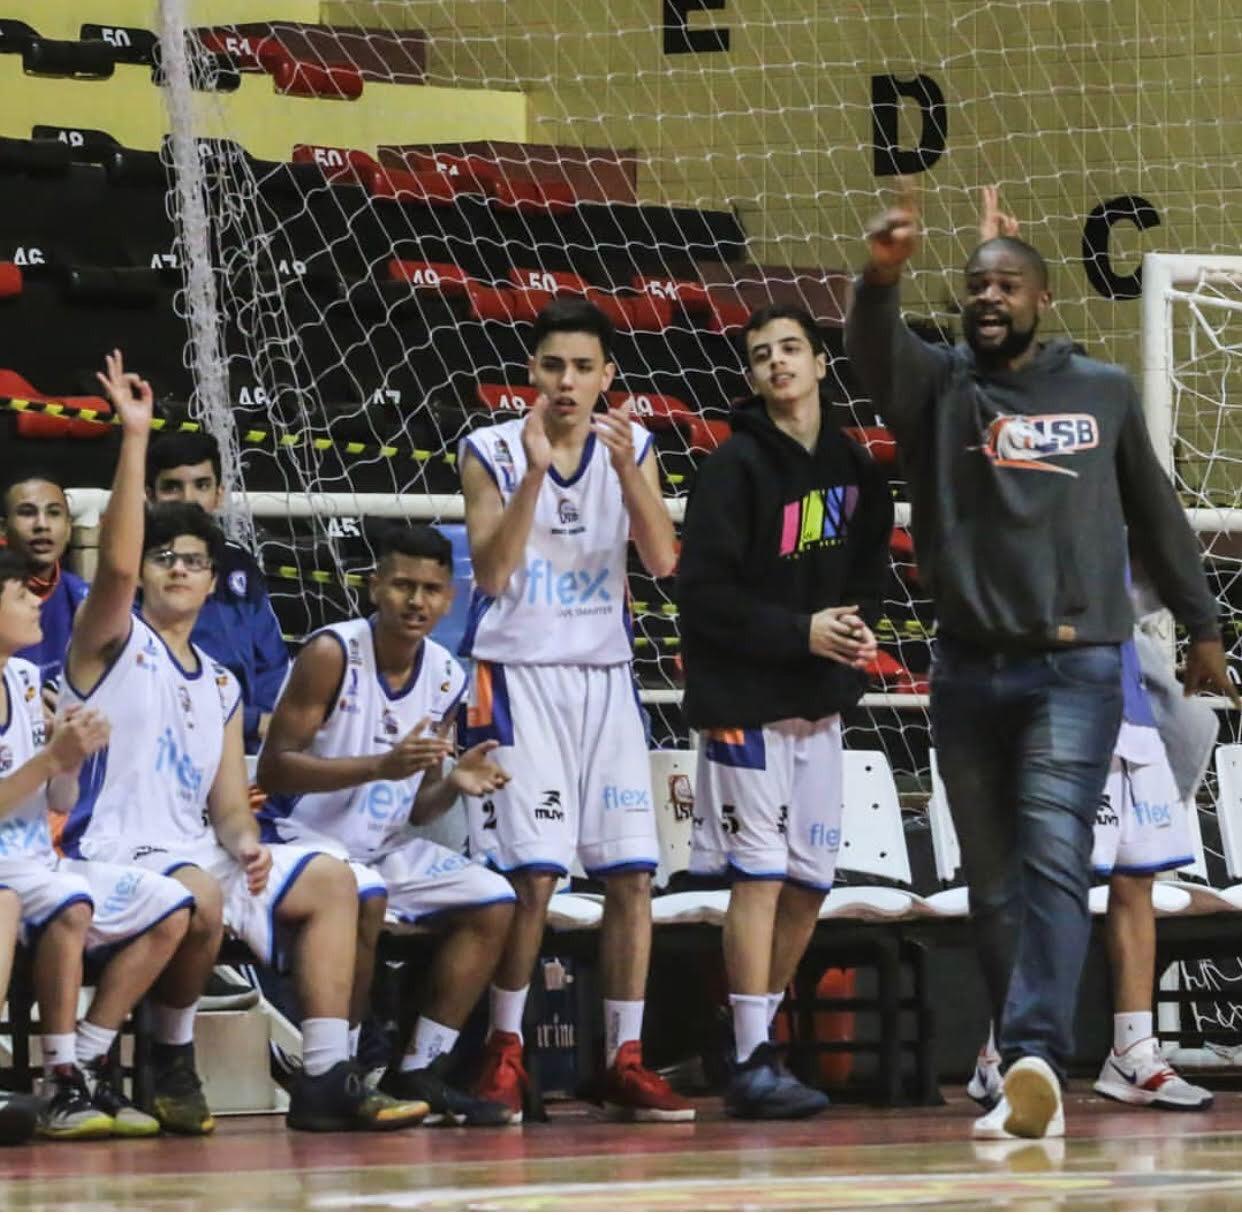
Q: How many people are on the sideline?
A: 9